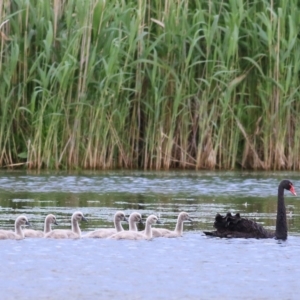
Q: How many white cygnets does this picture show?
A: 7